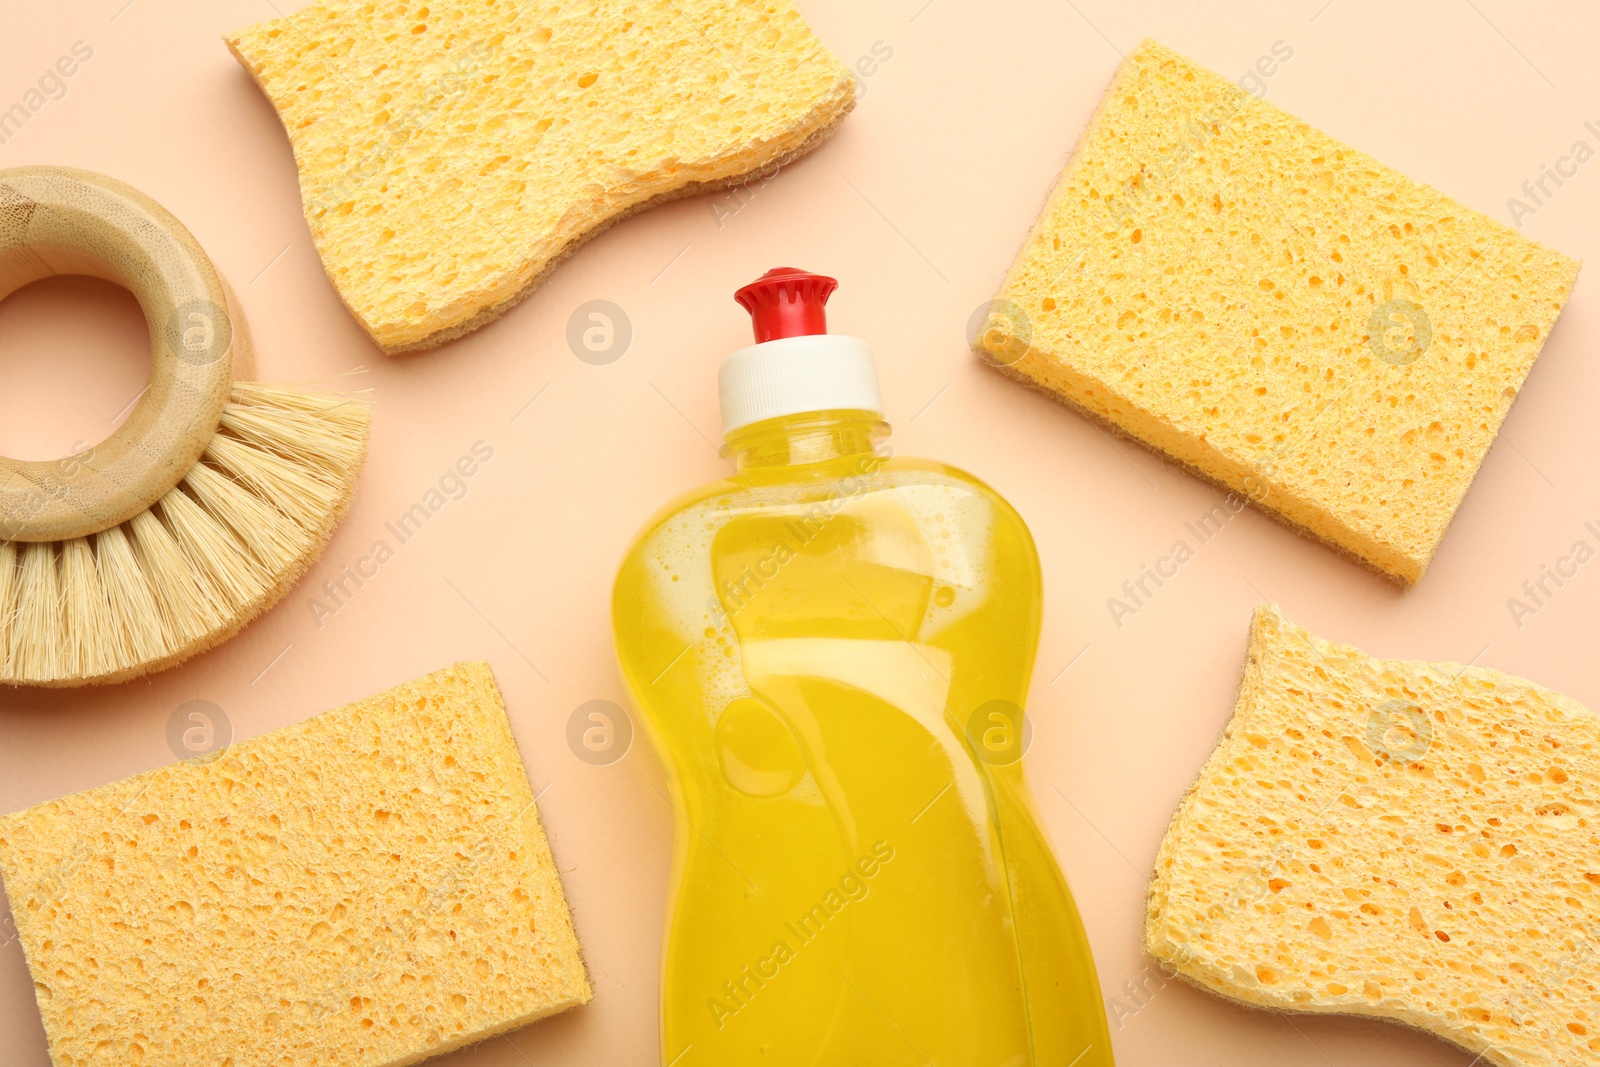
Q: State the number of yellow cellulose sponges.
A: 4